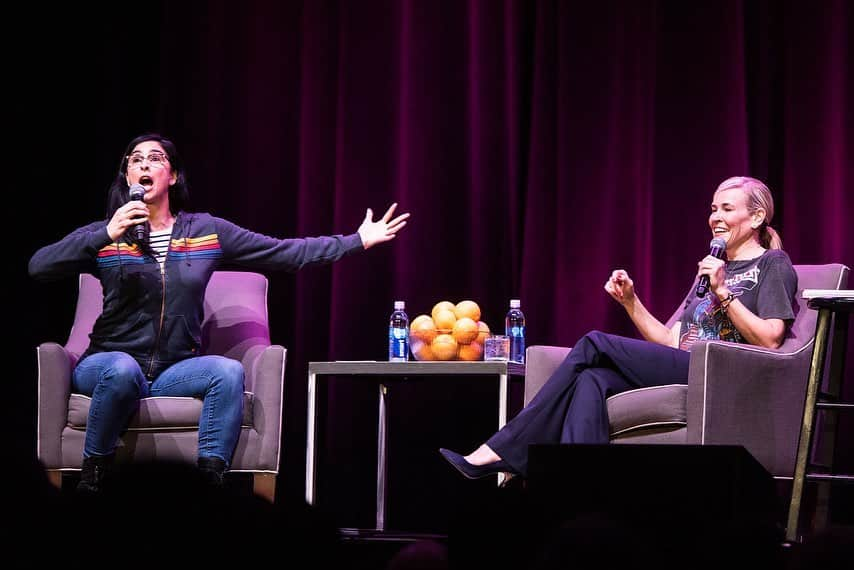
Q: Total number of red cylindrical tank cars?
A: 0